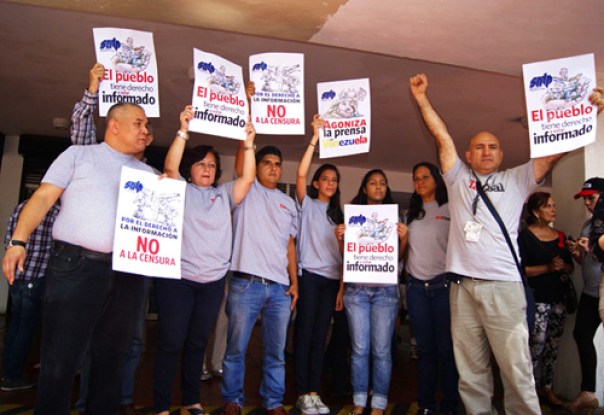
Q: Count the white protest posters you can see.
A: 7